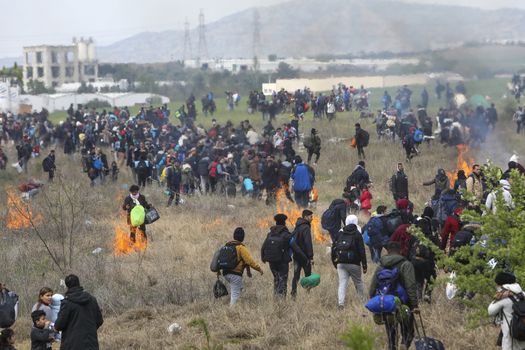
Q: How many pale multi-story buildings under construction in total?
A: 1